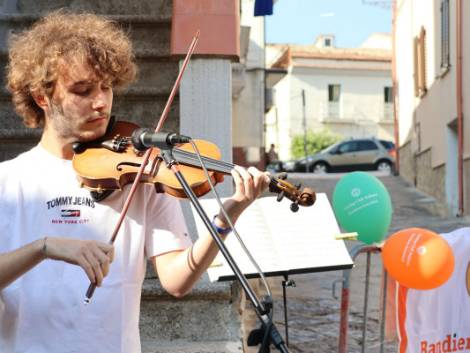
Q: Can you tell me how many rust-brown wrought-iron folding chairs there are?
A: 0